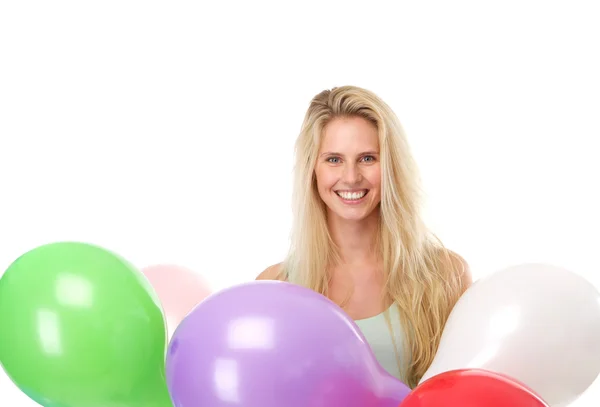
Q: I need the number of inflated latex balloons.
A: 5